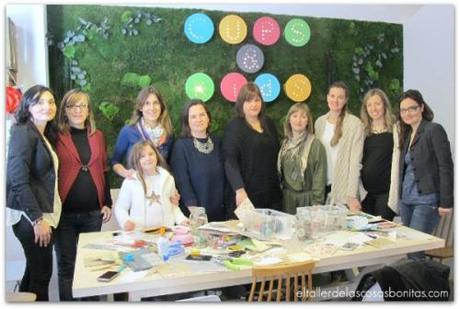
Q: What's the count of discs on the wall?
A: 9